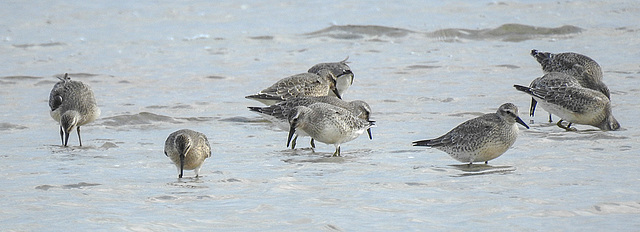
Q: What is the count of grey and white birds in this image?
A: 10